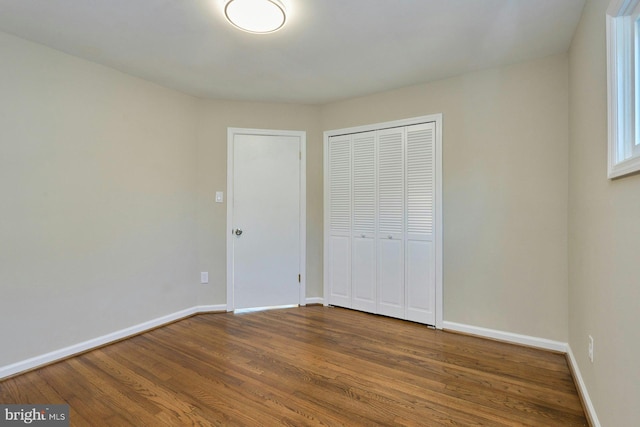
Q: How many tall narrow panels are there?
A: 4